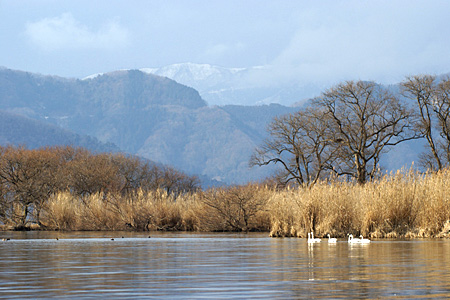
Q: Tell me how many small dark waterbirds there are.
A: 5